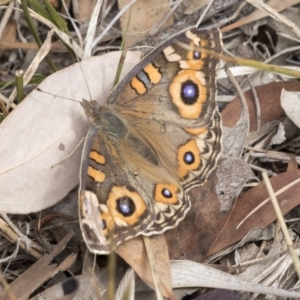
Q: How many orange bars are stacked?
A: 4